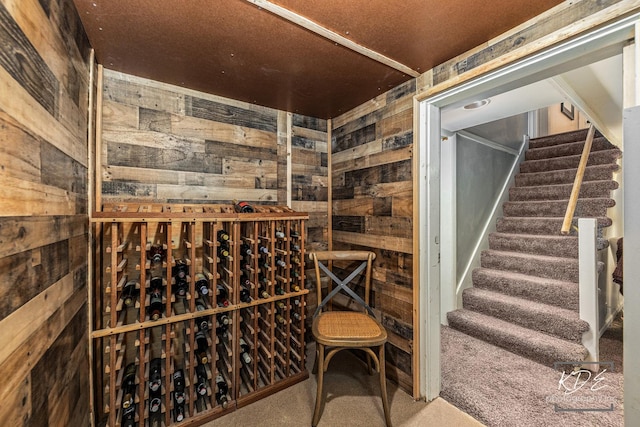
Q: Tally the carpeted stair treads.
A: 12